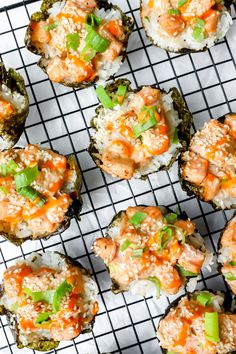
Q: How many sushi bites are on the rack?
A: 10